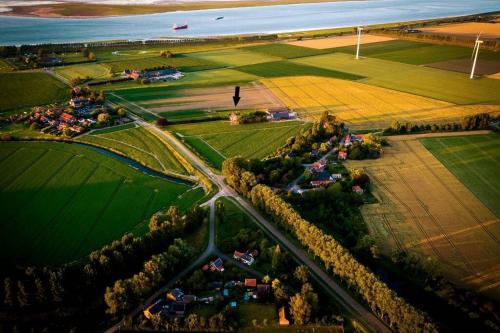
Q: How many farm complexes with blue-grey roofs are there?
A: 2